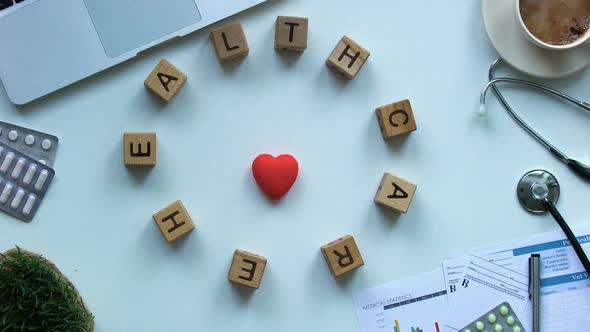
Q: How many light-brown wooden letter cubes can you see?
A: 10